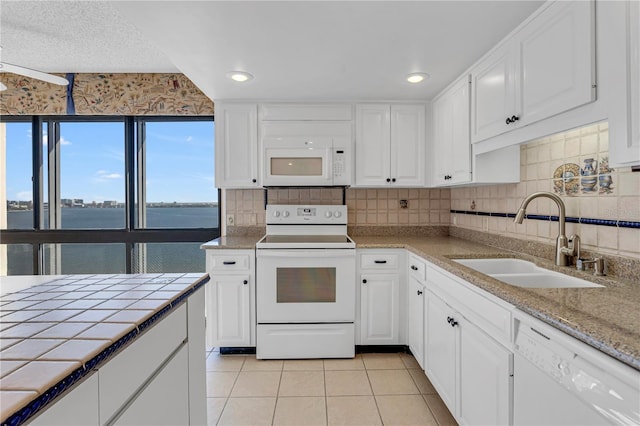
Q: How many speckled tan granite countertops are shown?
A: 2